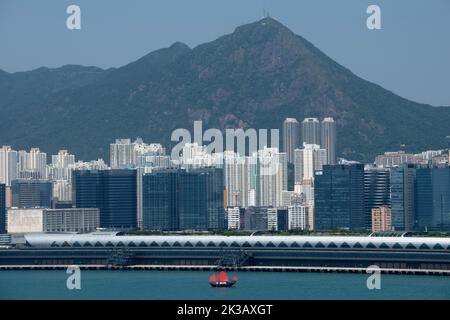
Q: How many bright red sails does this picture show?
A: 3